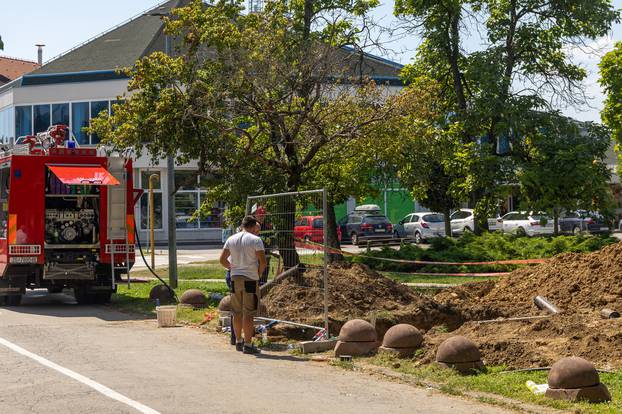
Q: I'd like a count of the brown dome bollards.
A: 7